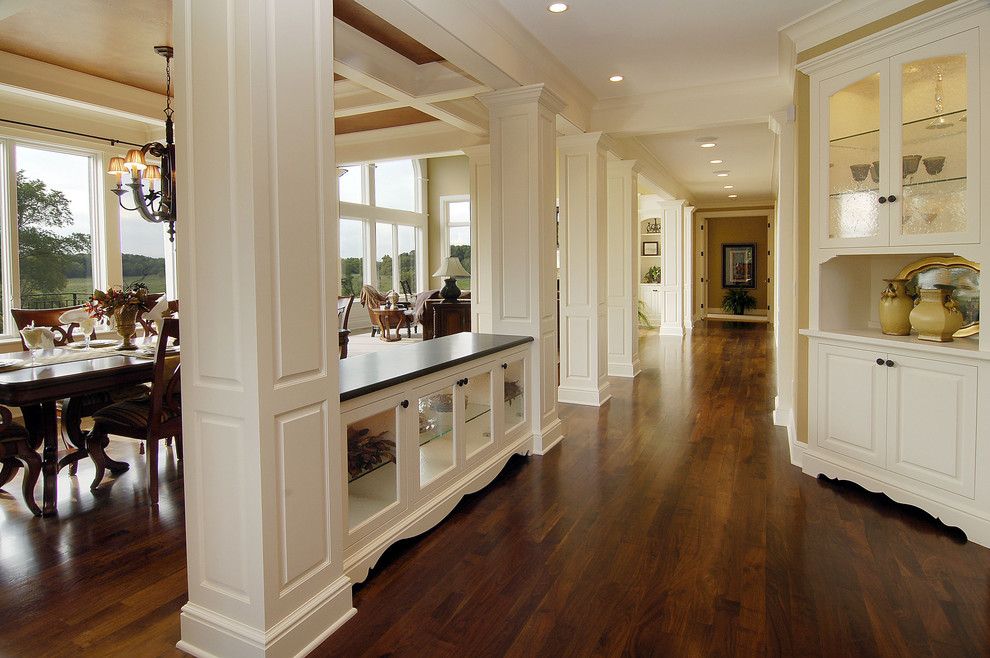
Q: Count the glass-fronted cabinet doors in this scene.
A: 6